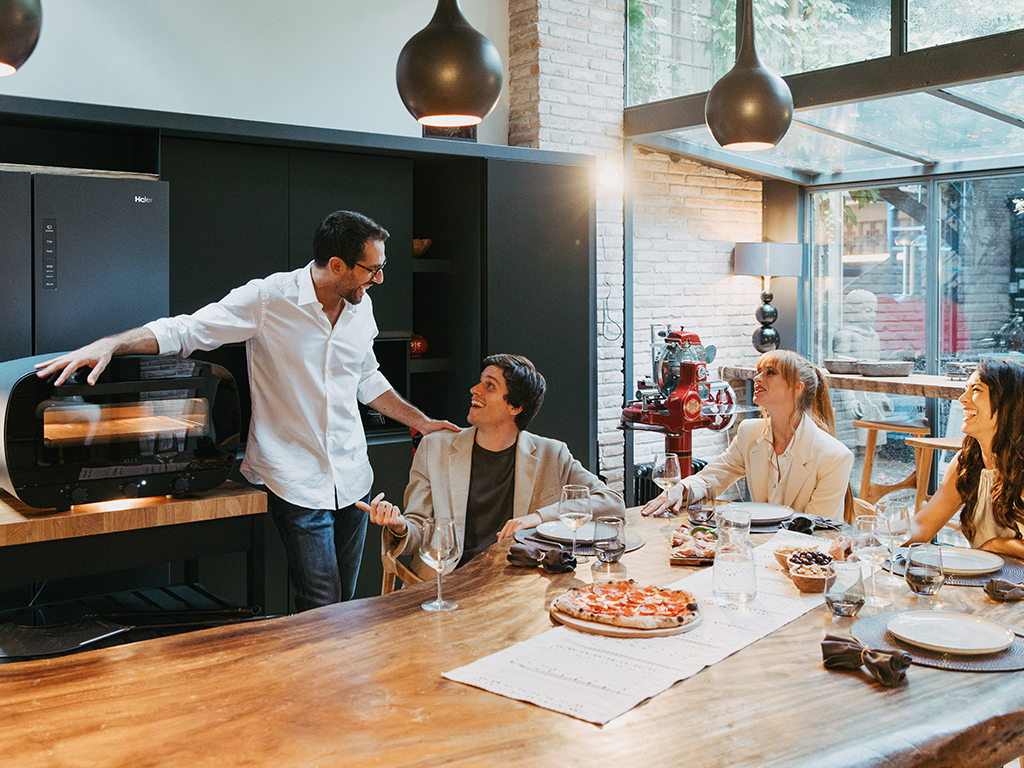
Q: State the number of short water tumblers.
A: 4